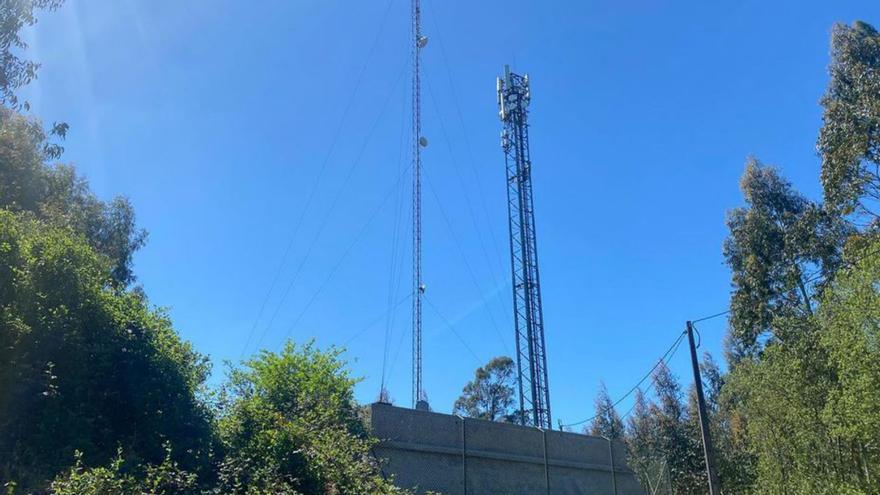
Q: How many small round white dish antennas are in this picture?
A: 3